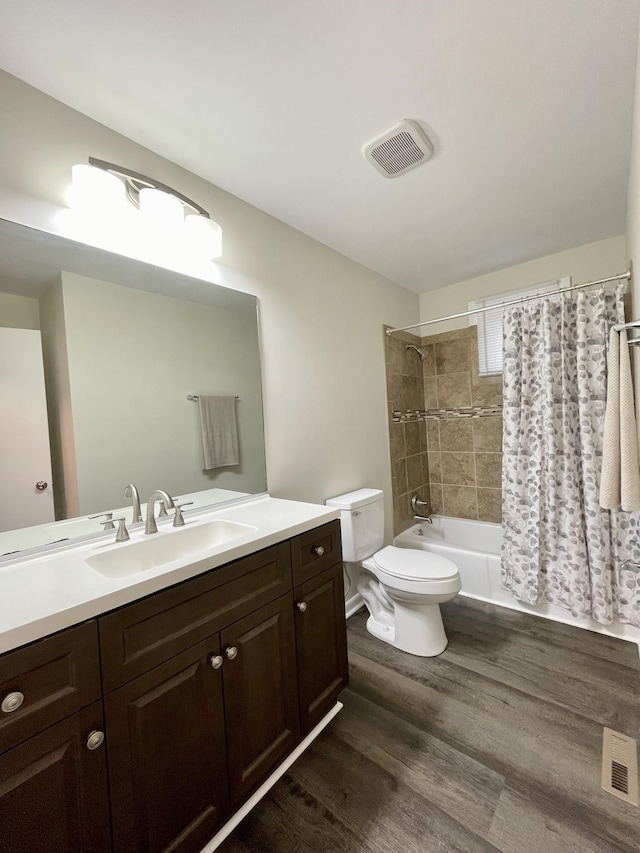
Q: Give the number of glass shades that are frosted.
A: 3